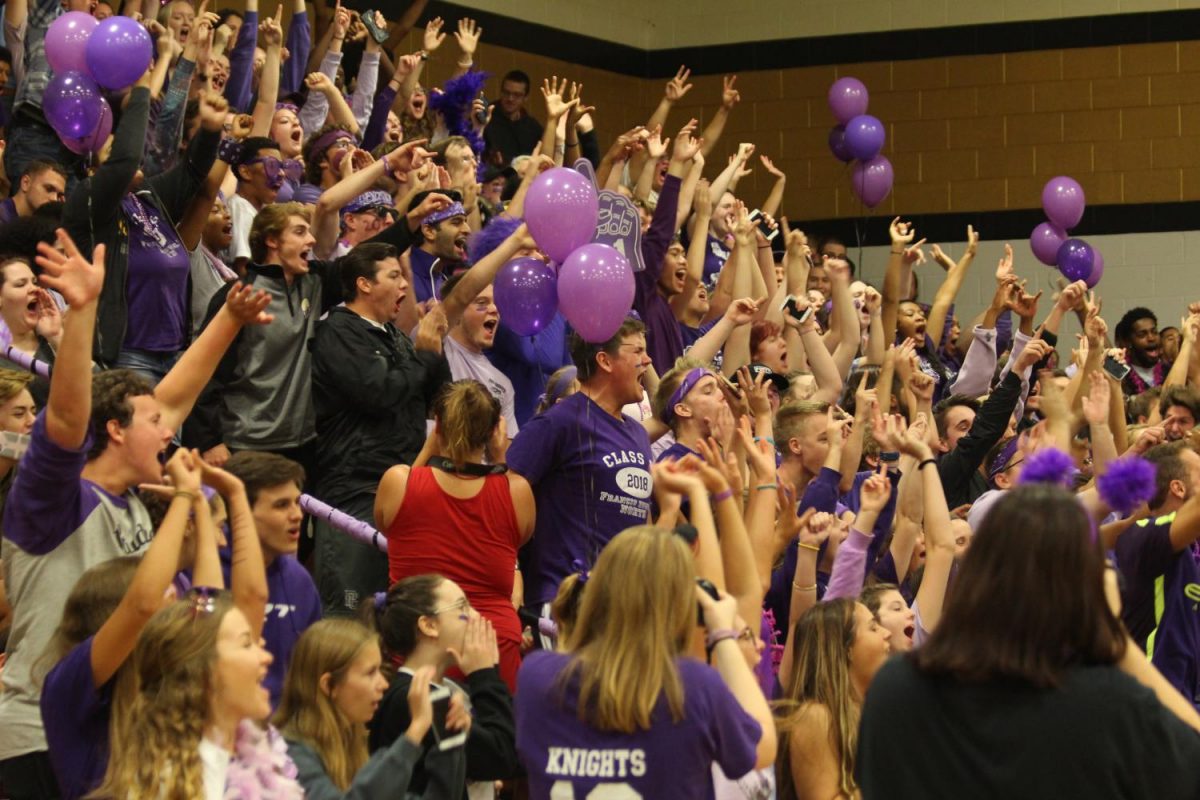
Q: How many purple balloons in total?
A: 15